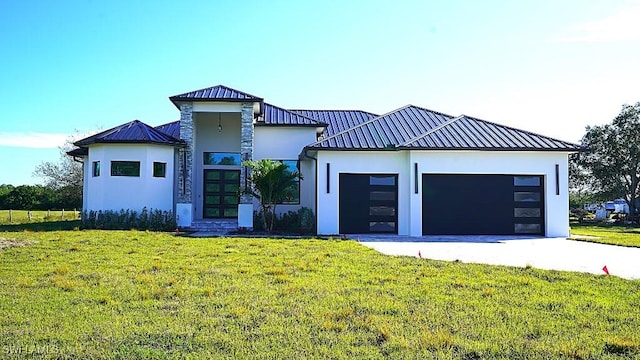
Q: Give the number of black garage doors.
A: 2